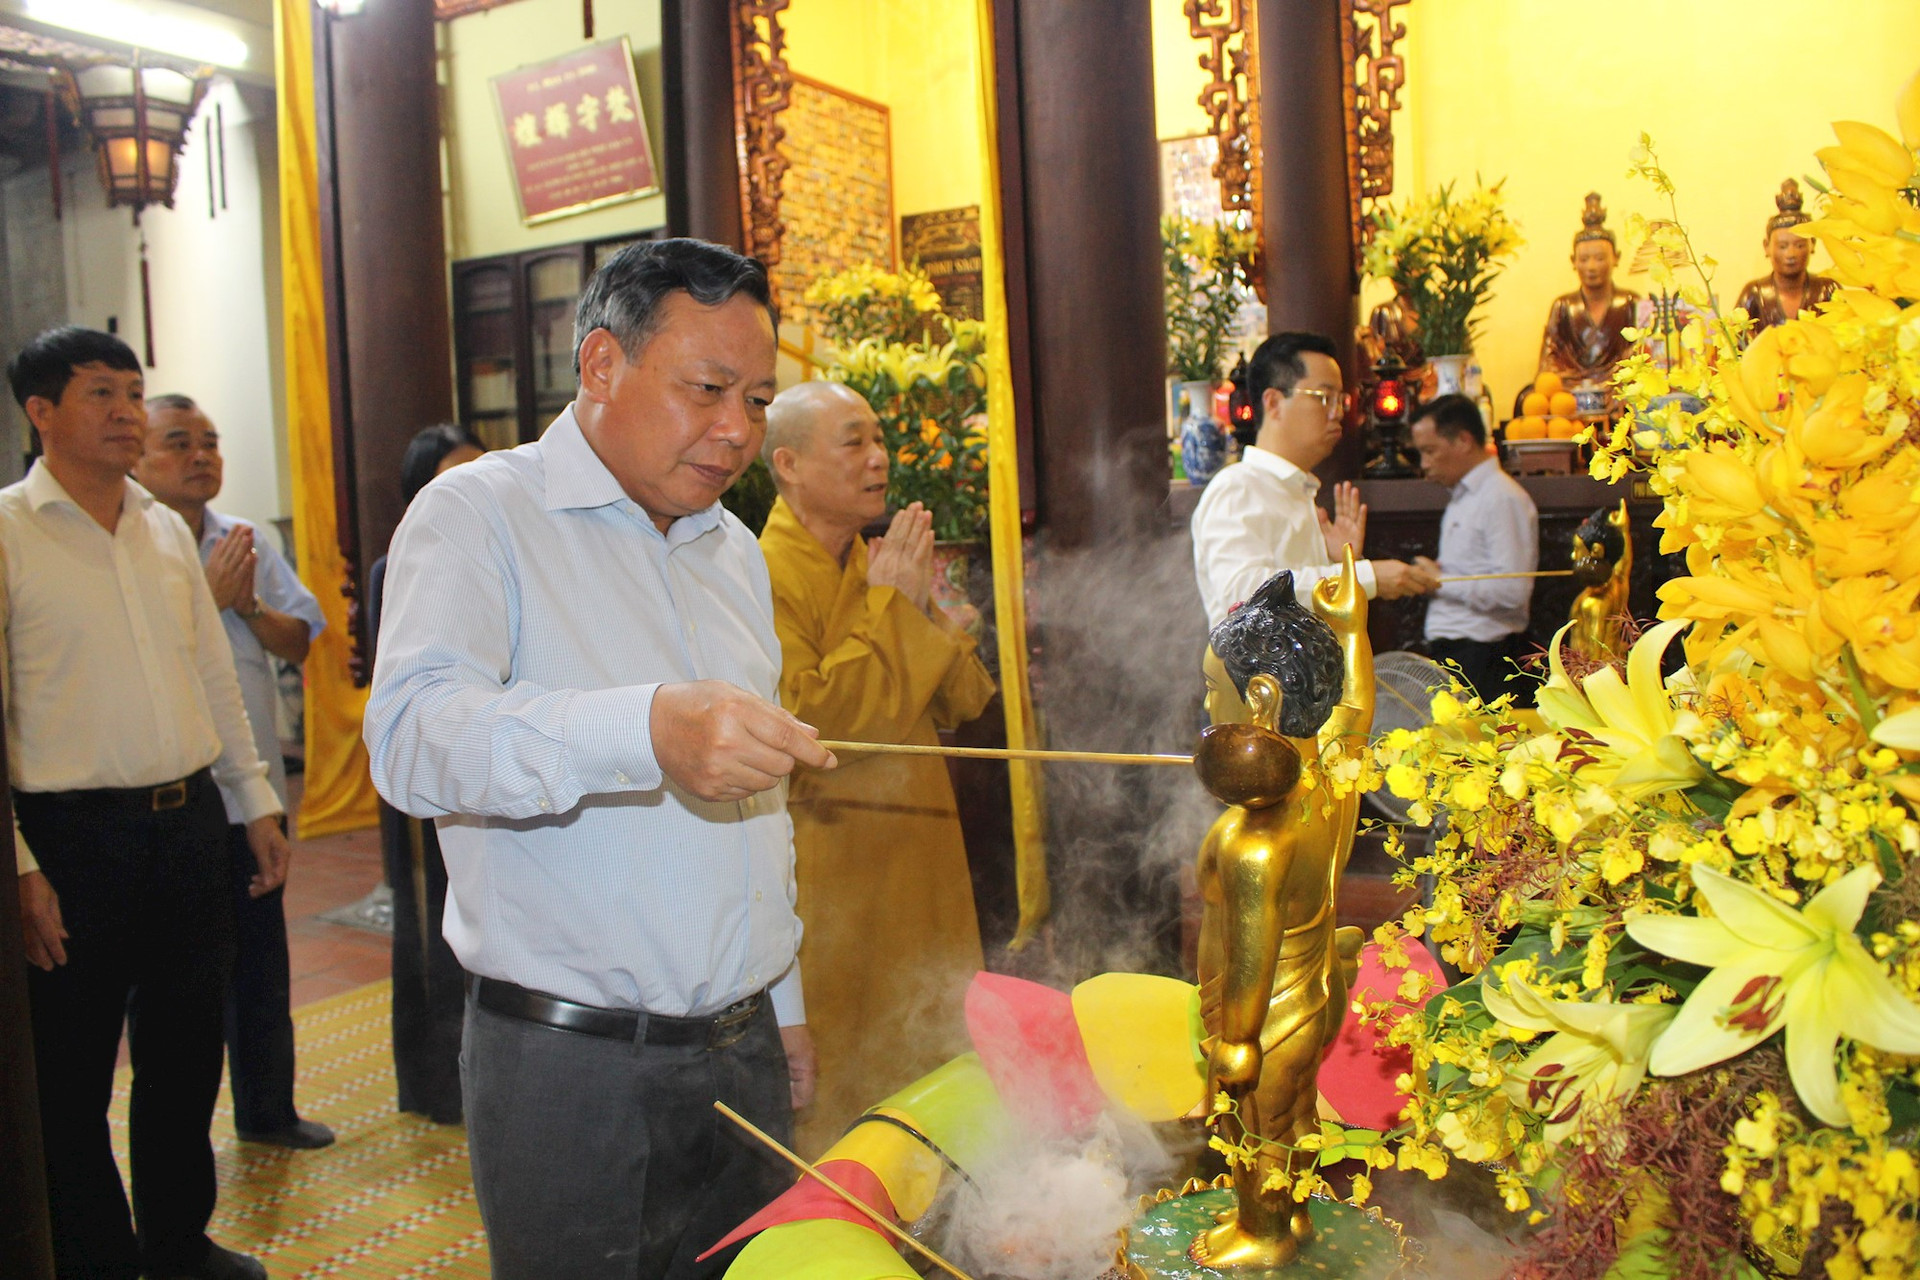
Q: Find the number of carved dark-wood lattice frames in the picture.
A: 3